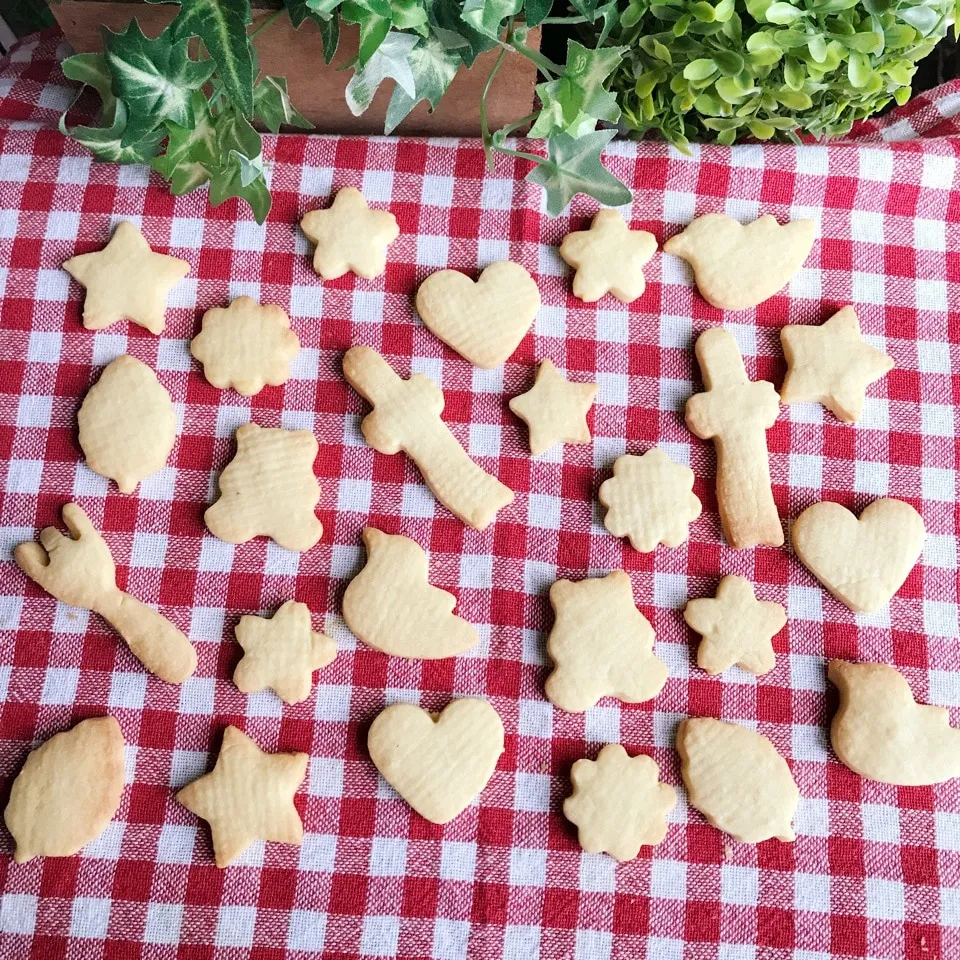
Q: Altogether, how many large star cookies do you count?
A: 3